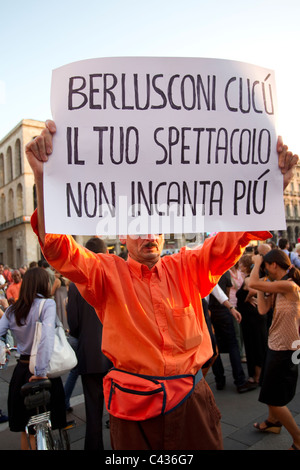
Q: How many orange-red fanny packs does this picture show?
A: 1